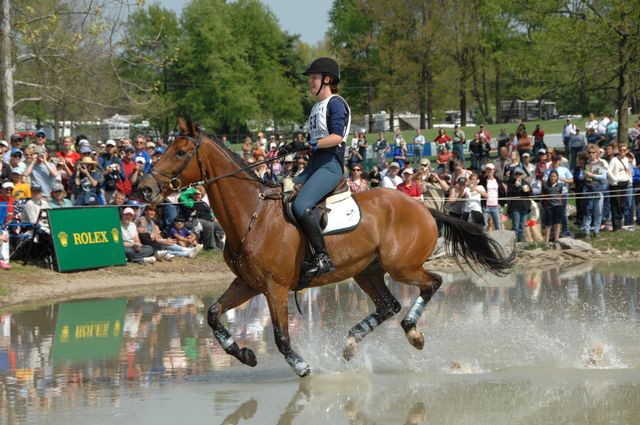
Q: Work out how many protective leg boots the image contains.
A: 4